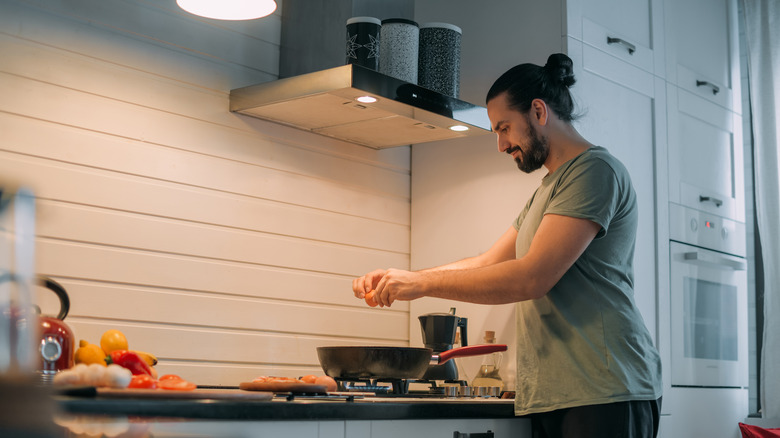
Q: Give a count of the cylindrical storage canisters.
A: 3